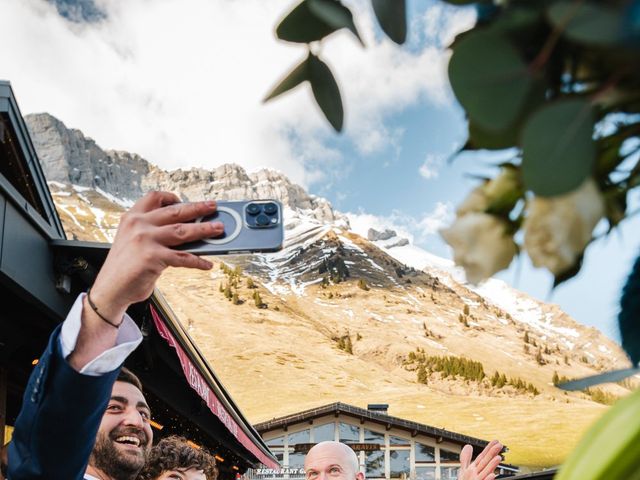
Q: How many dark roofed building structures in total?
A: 2